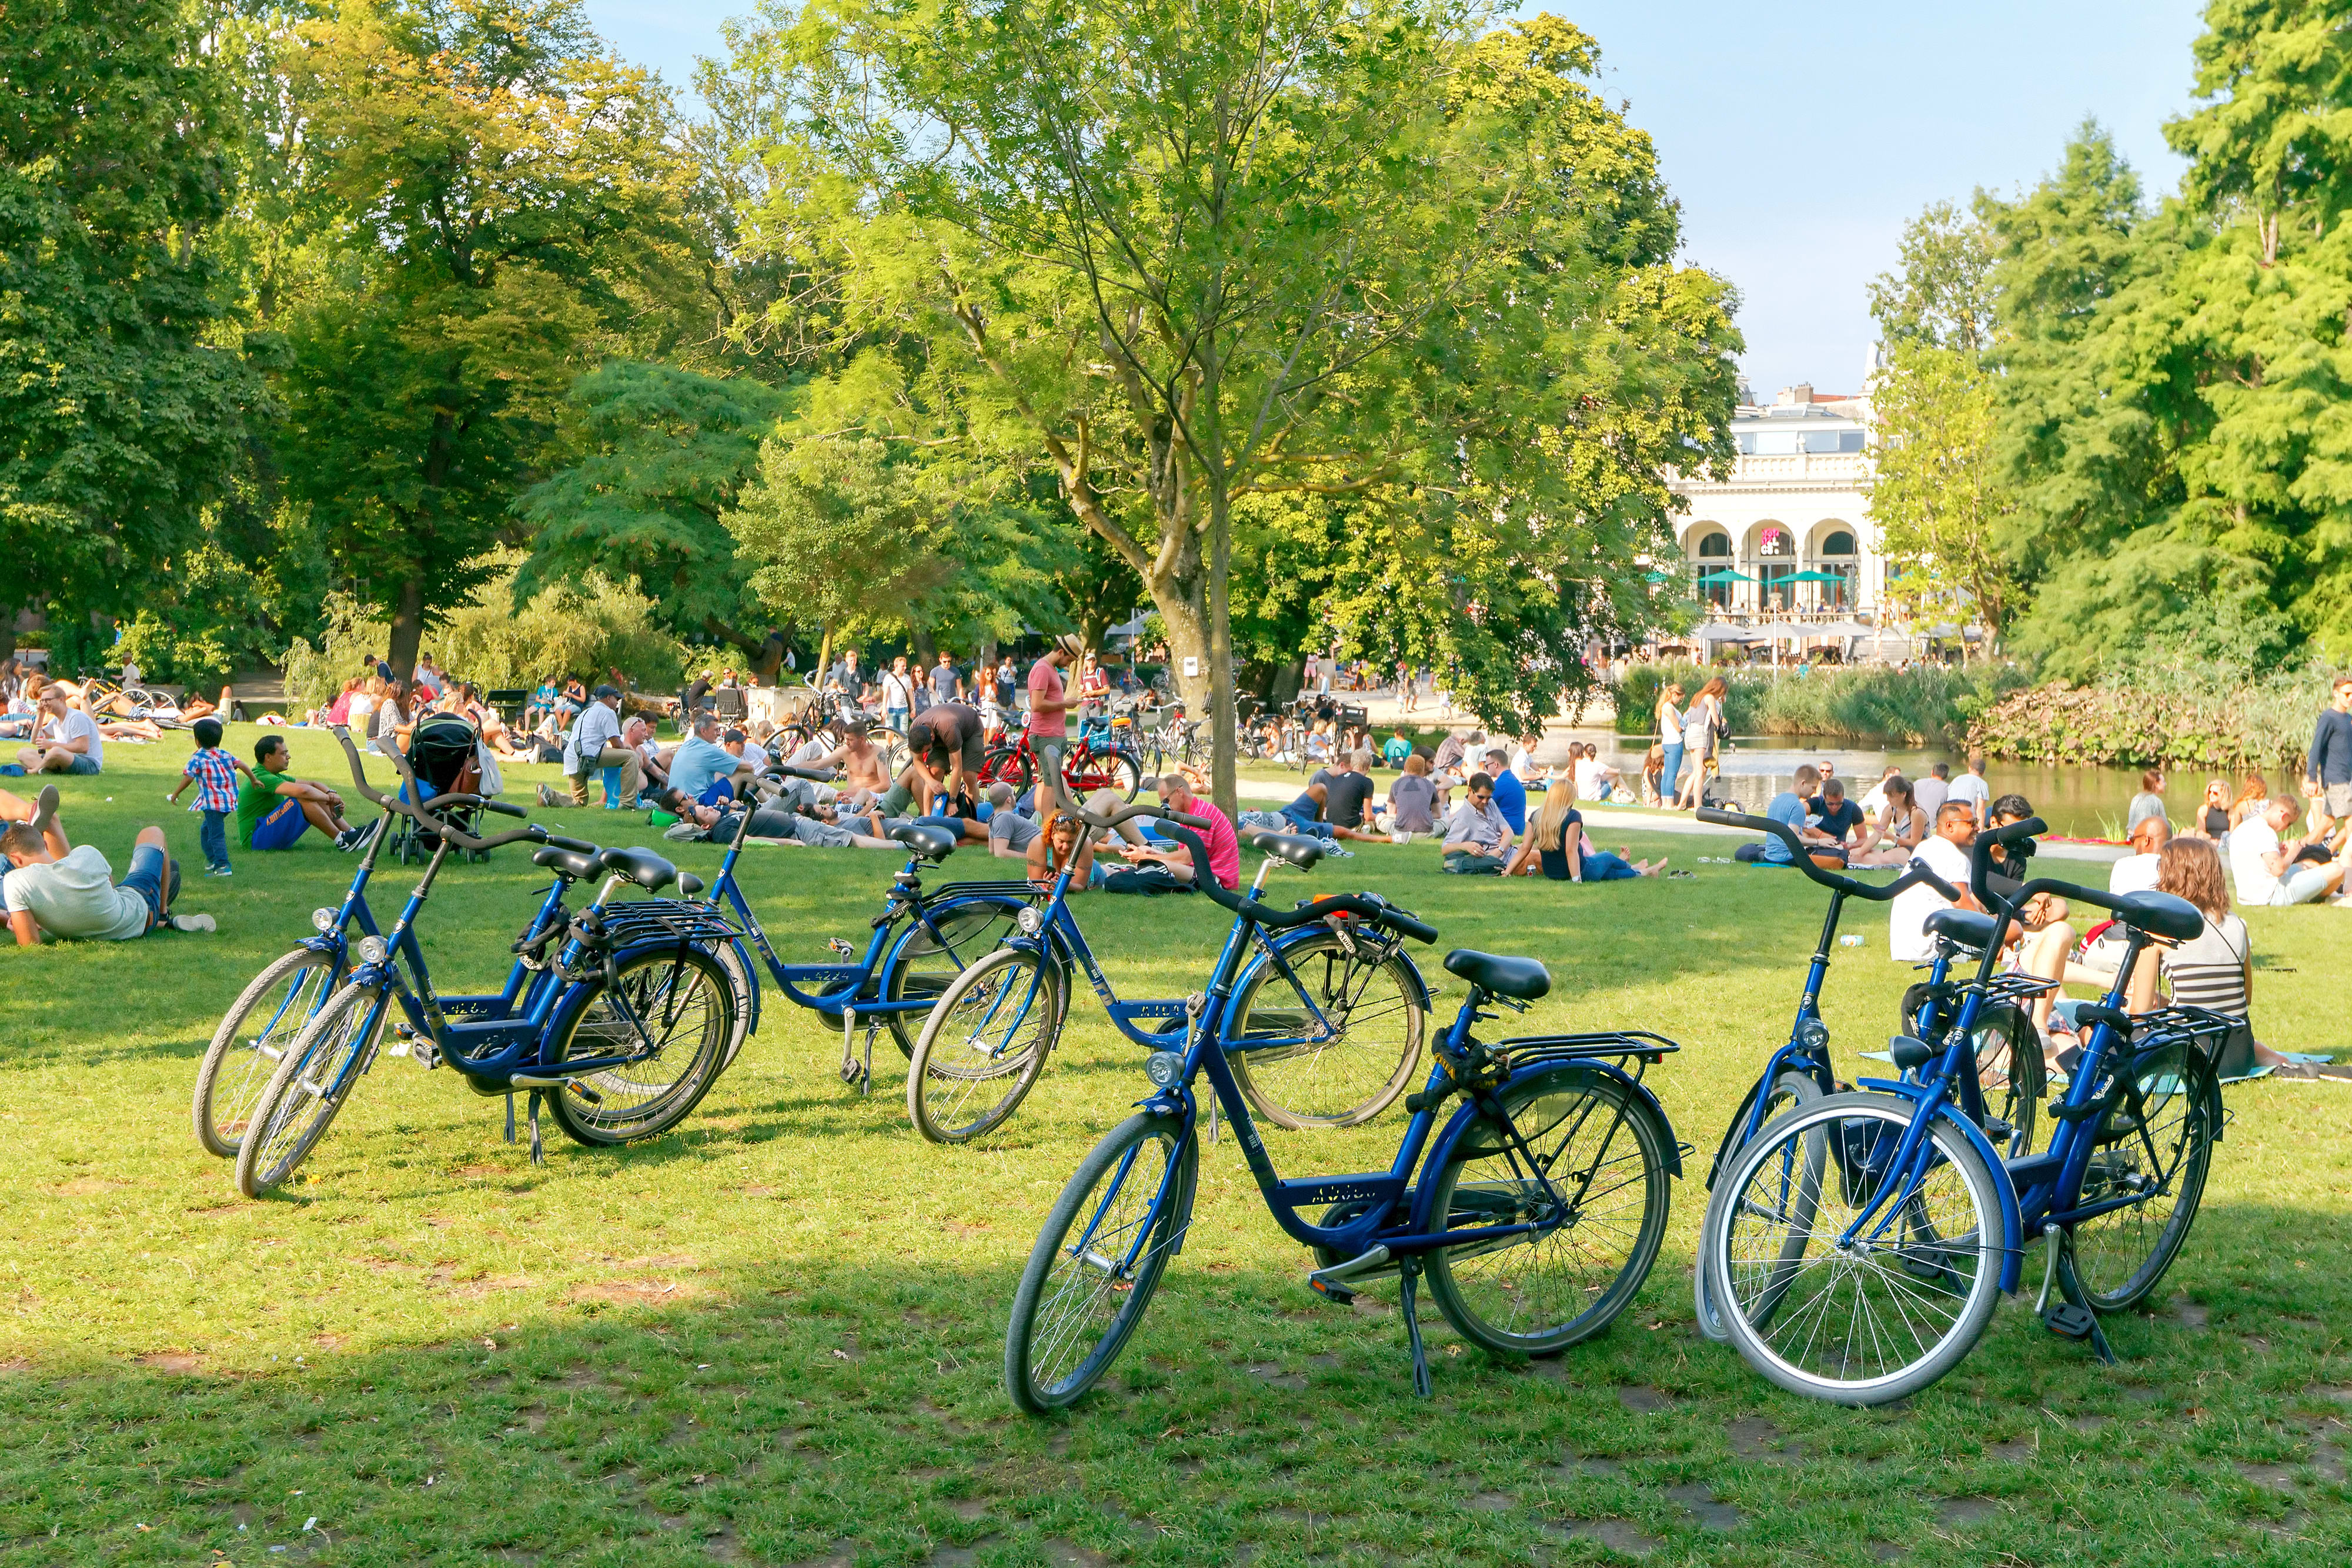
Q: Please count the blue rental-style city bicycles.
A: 7